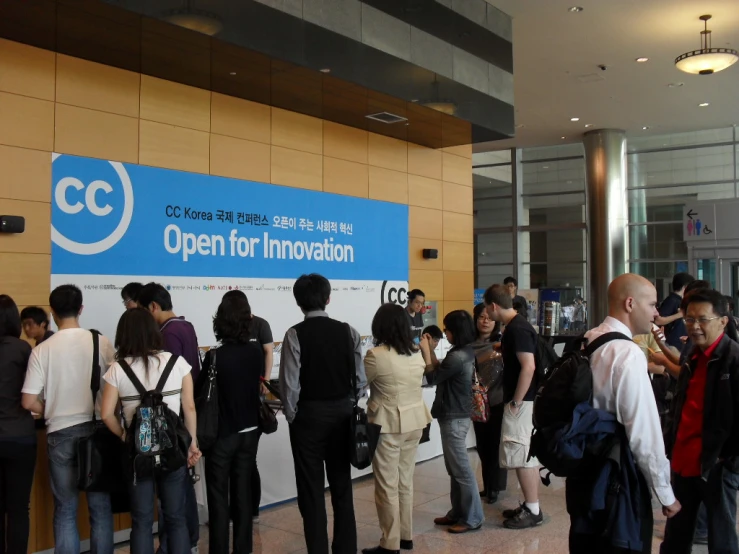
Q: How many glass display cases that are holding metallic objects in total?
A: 1